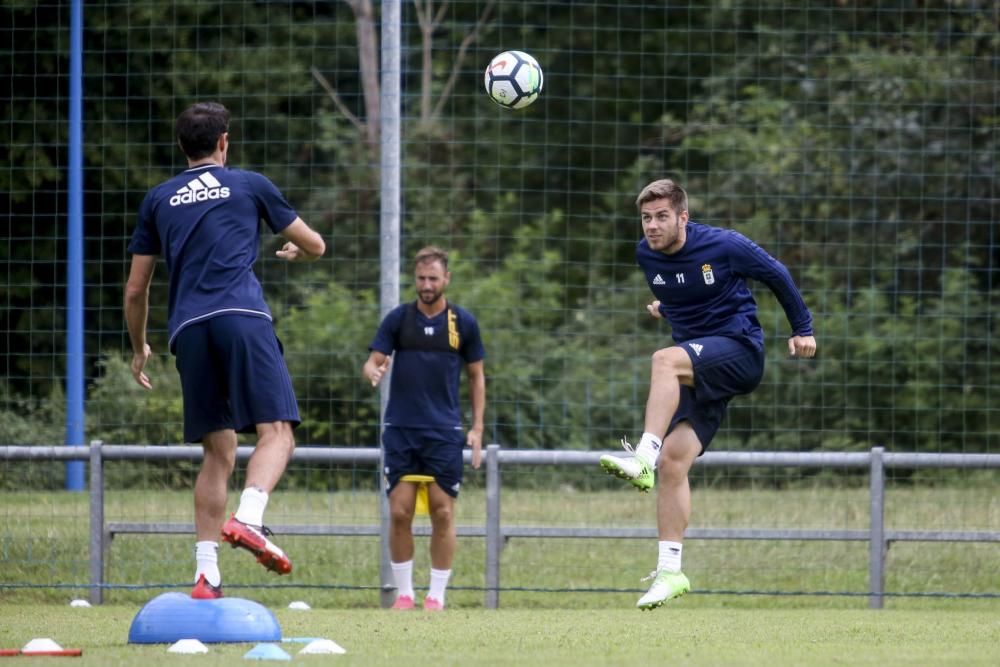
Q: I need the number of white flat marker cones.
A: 5